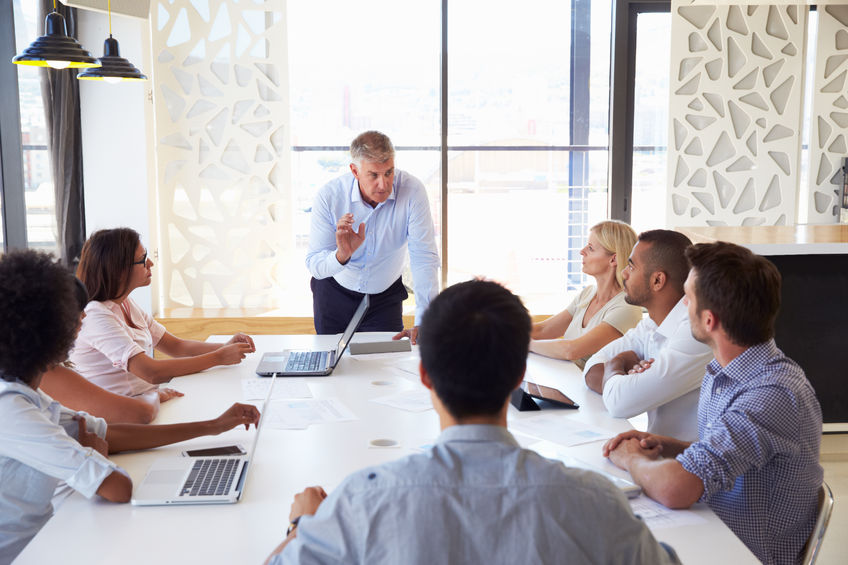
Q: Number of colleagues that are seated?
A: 7